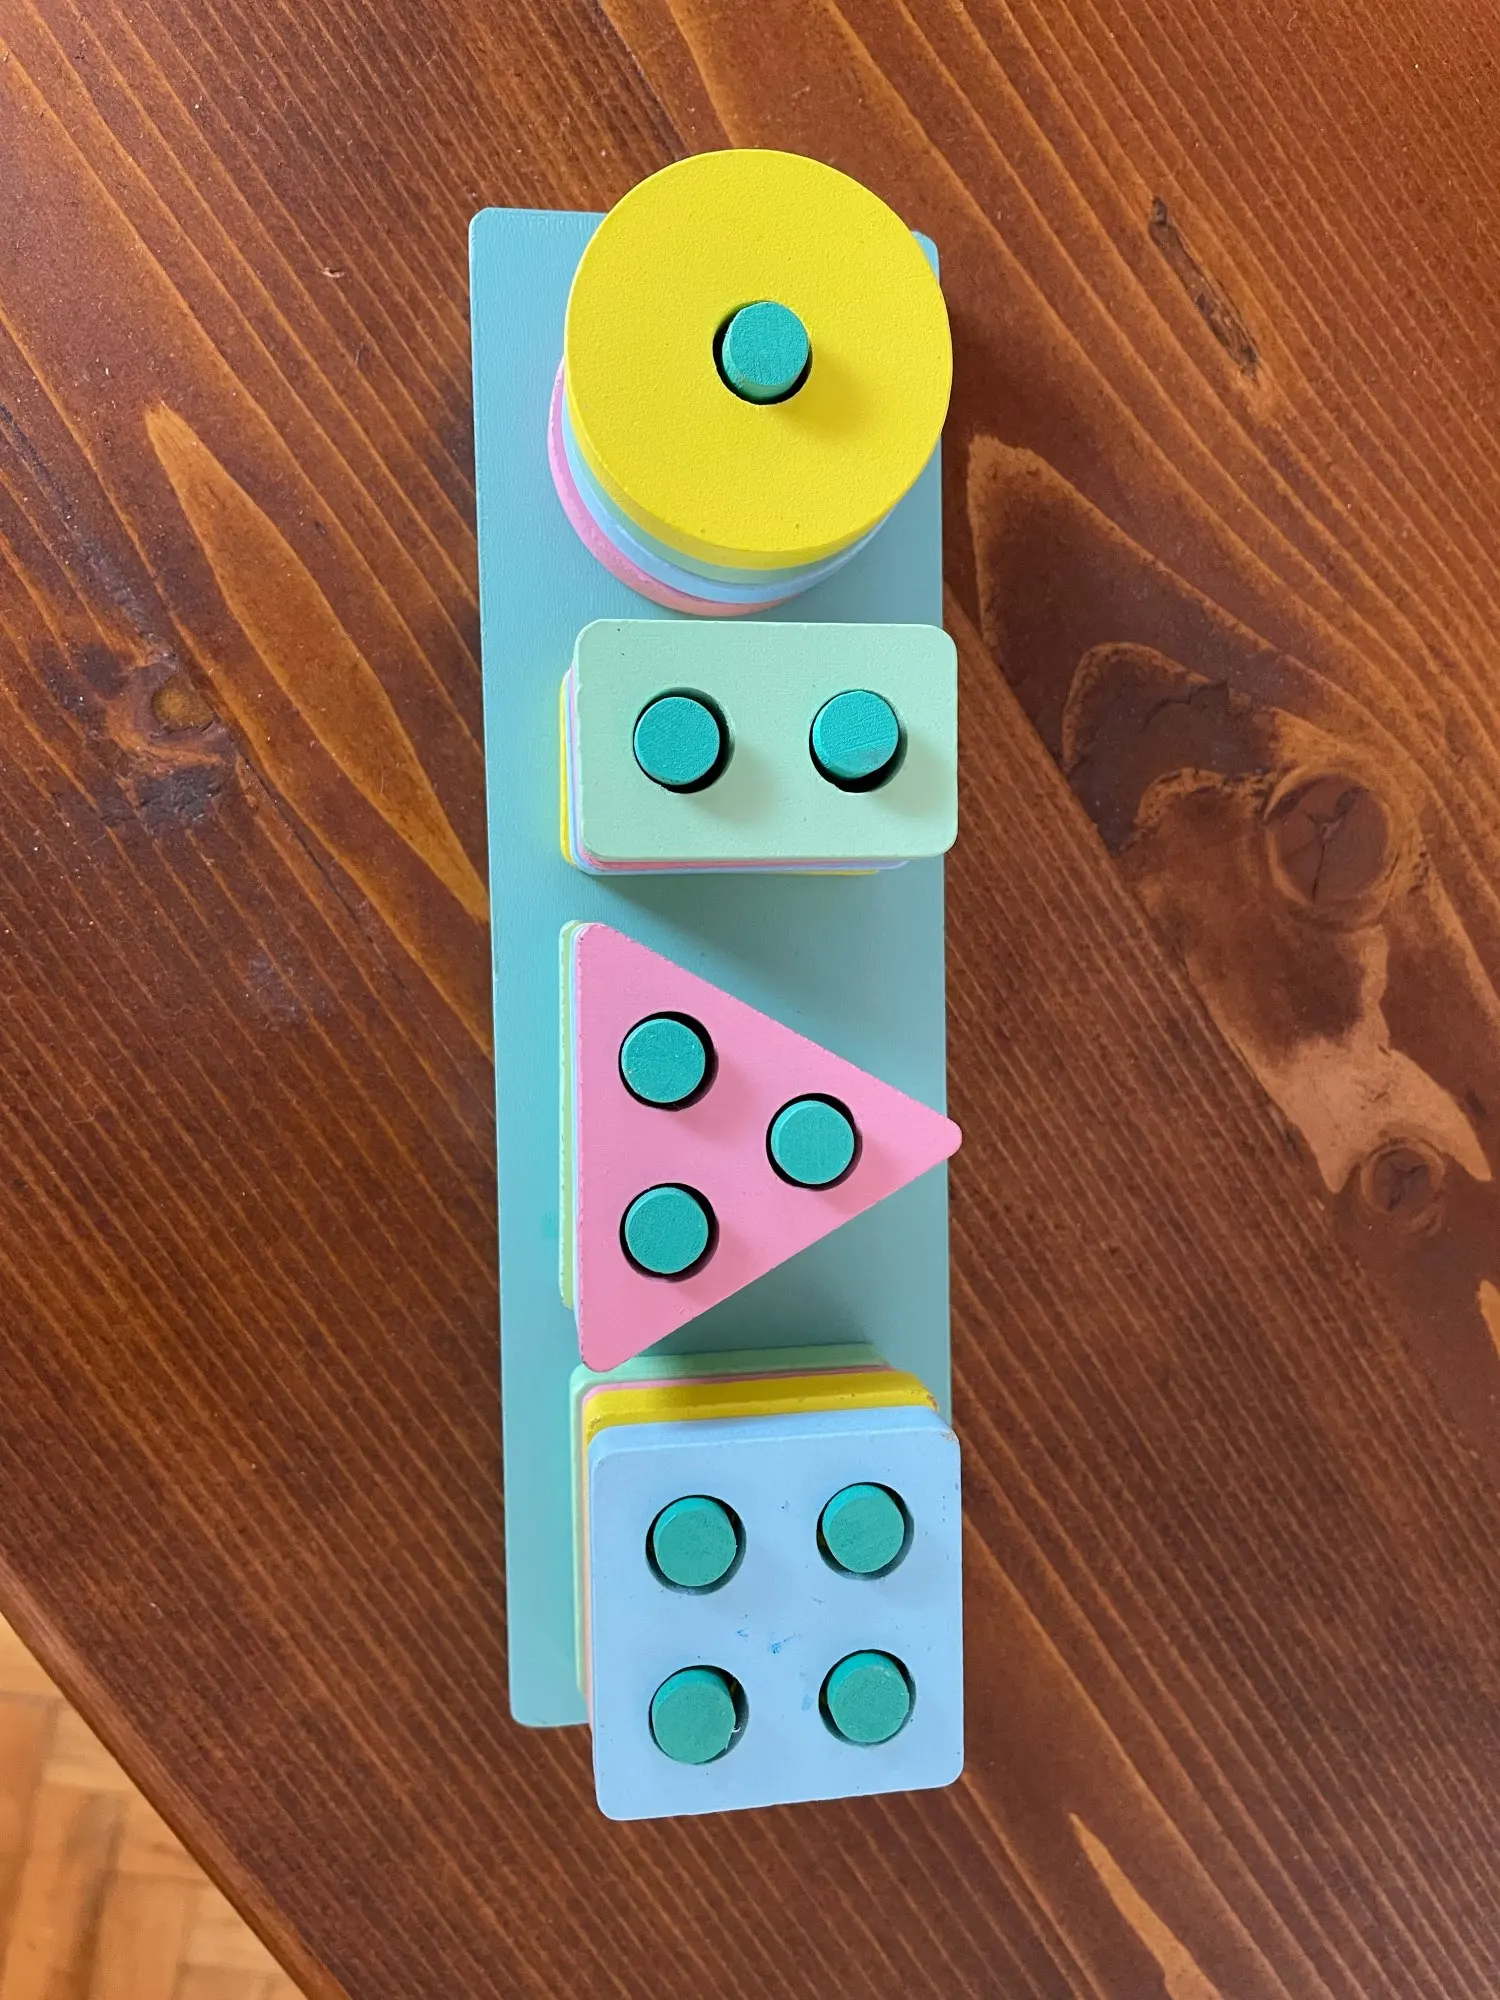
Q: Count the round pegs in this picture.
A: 10